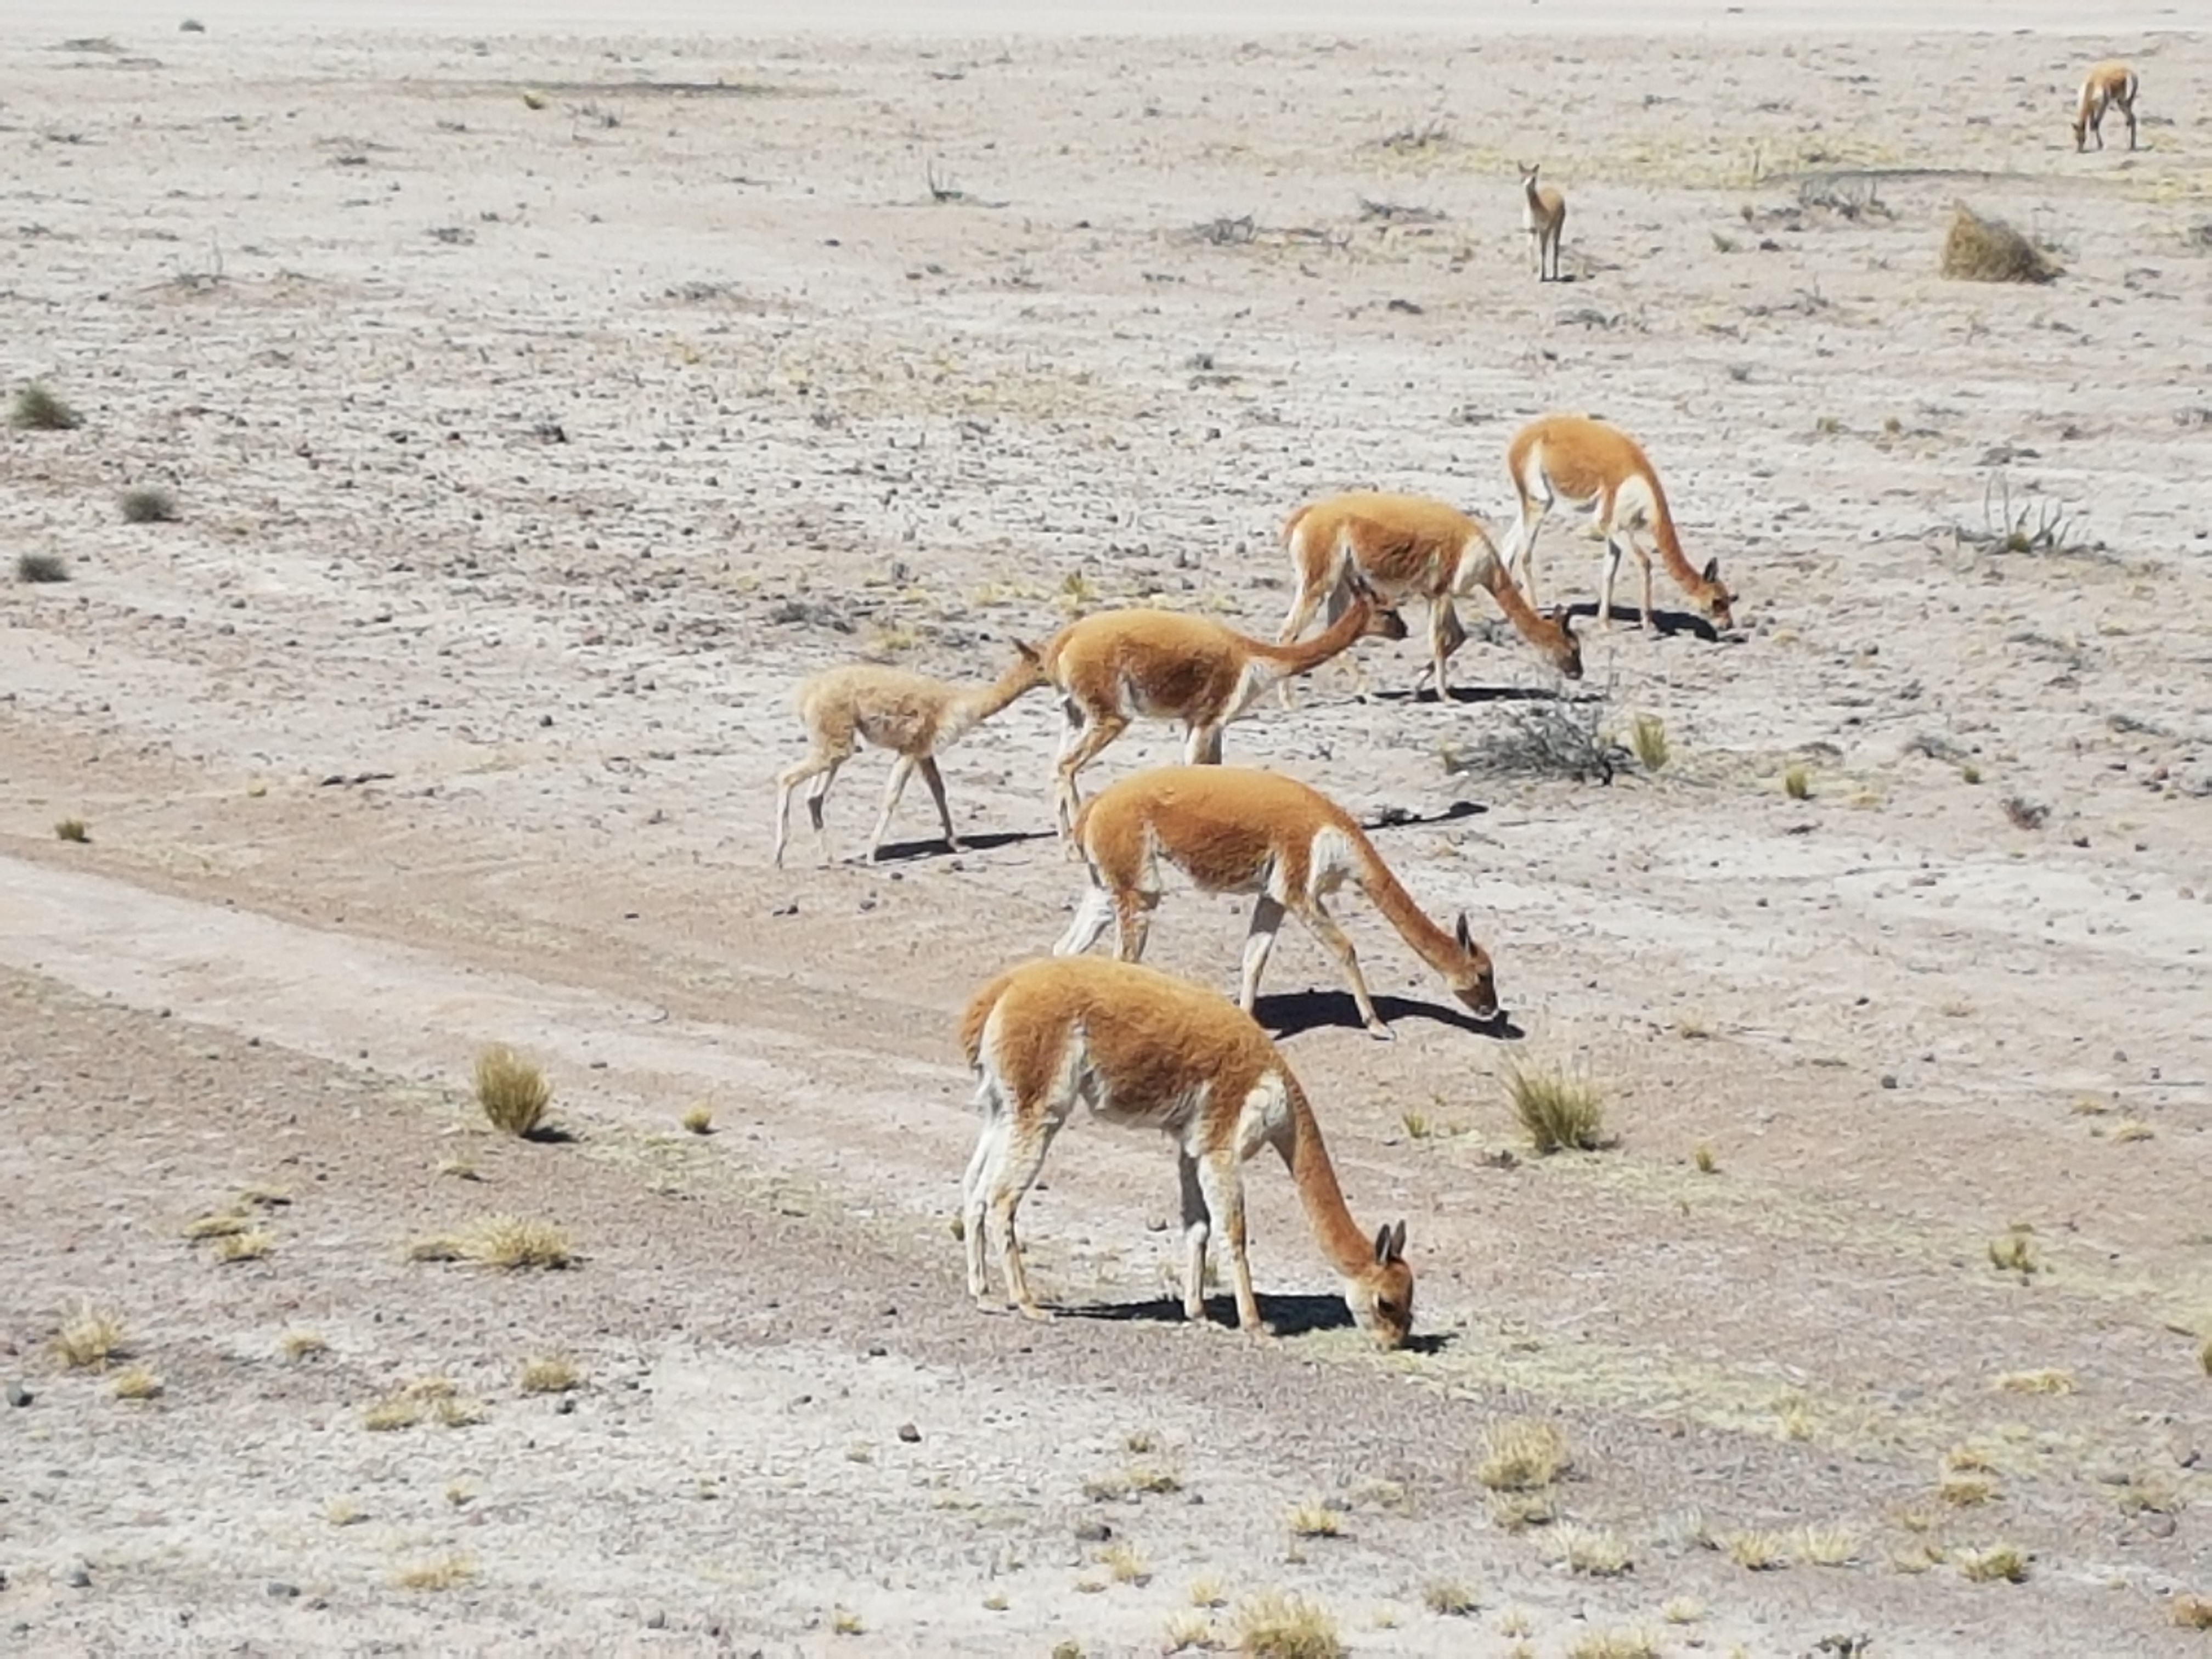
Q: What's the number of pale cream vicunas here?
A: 1